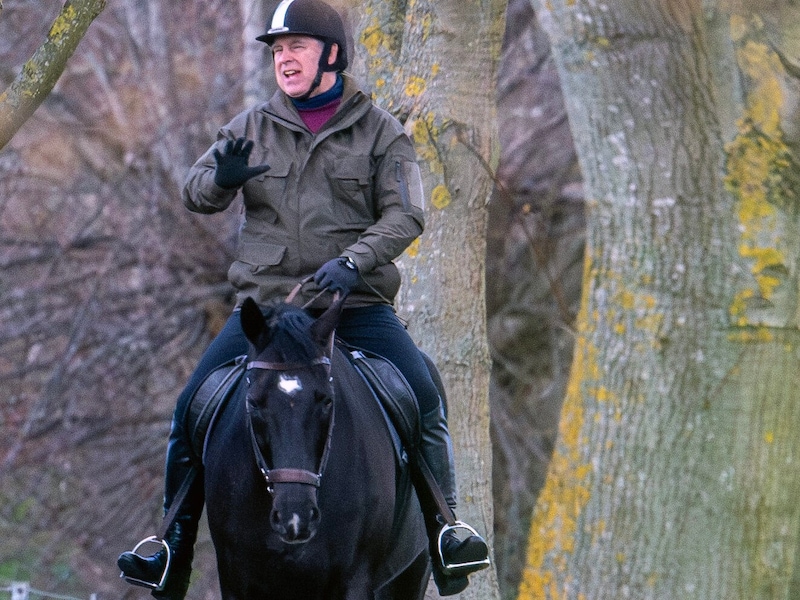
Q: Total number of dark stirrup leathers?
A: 2